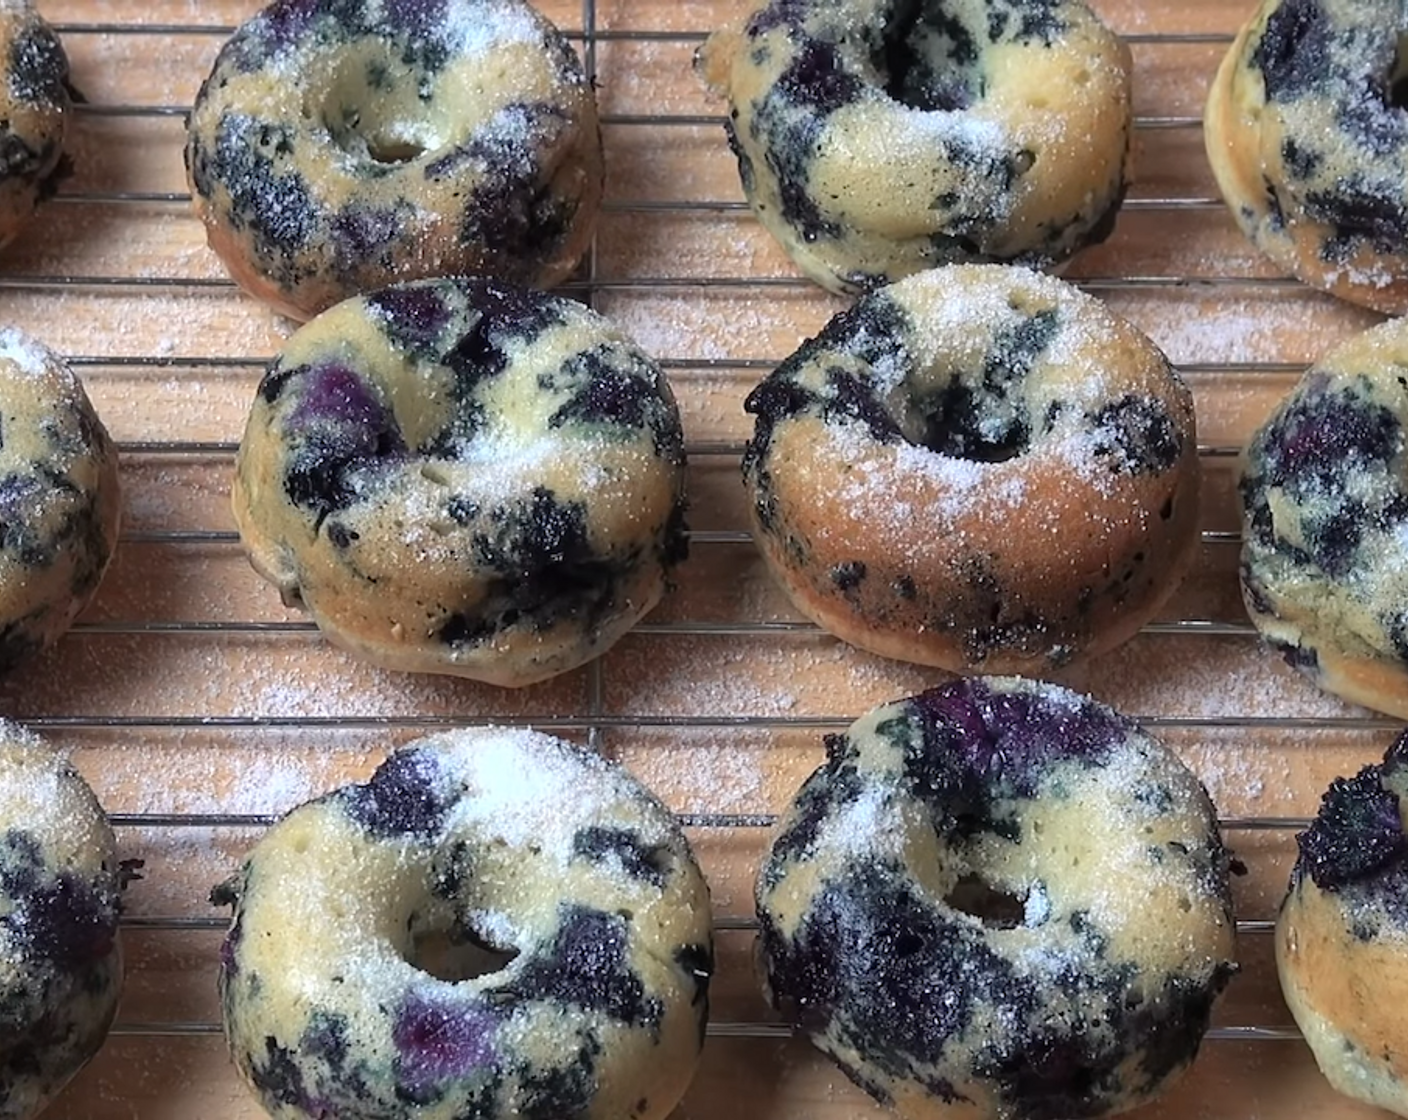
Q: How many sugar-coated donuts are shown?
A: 12